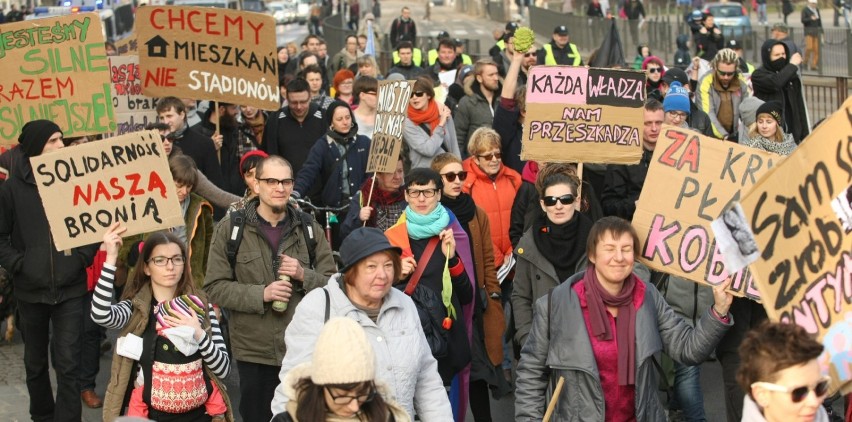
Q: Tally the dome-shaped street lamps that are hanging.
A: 0